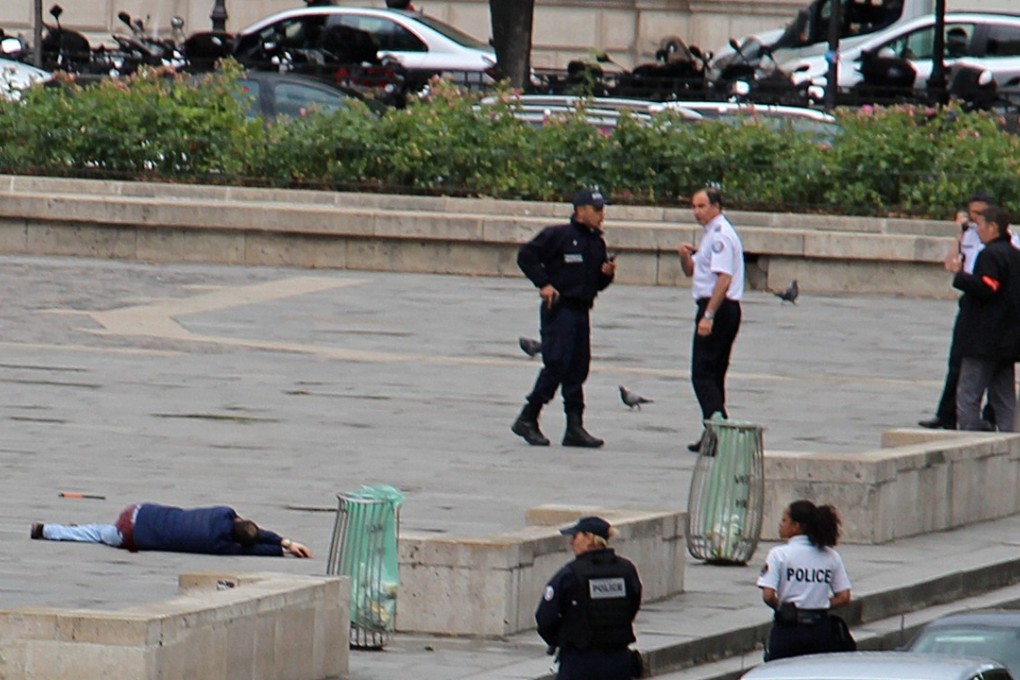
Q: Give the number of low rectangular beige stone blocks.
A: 3